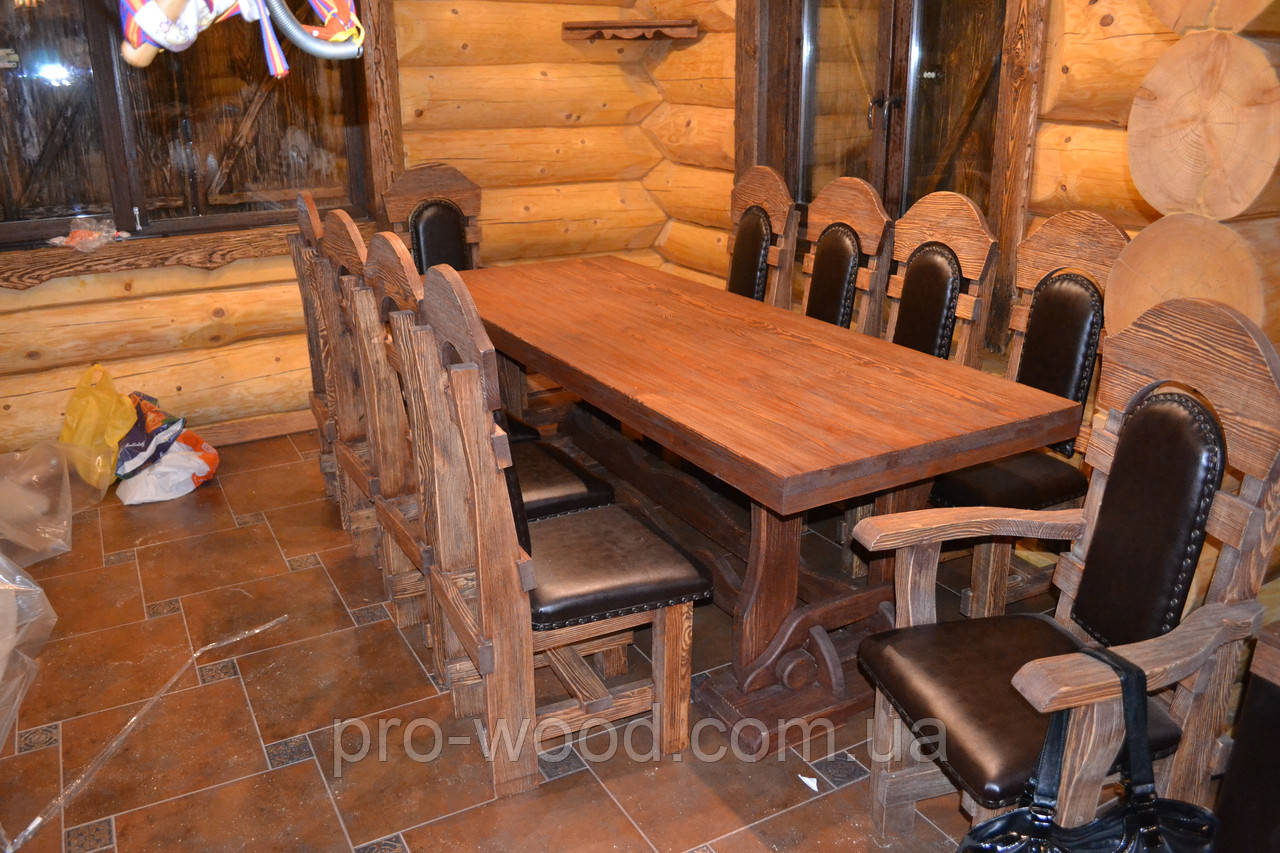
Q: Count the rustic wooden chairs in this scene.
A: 10